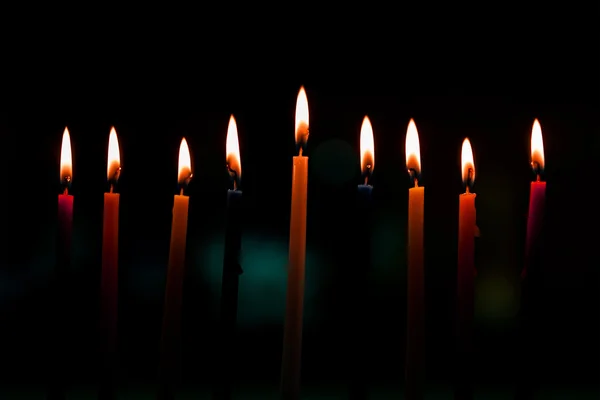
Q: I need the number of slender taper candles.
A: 9